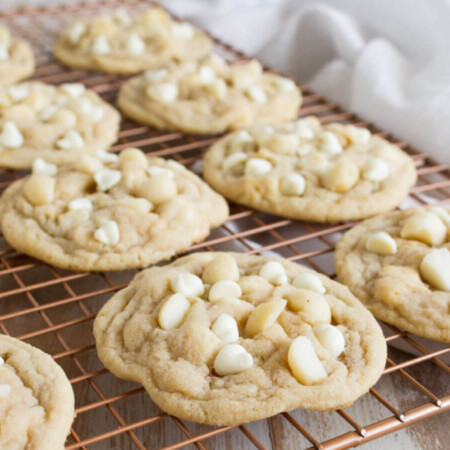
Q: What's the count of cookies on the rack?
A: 9